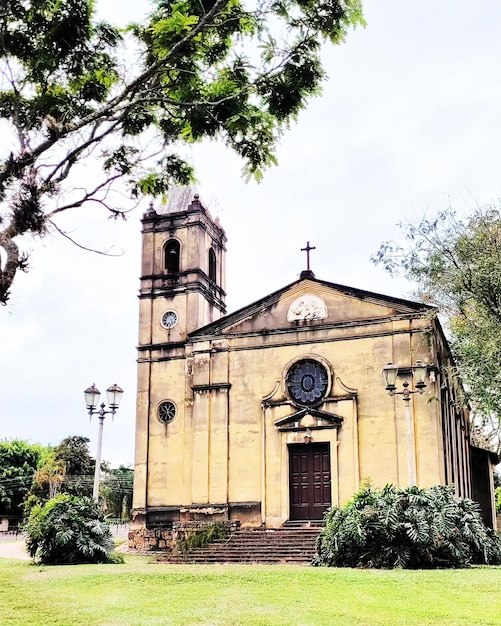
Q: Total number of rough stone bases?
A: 1